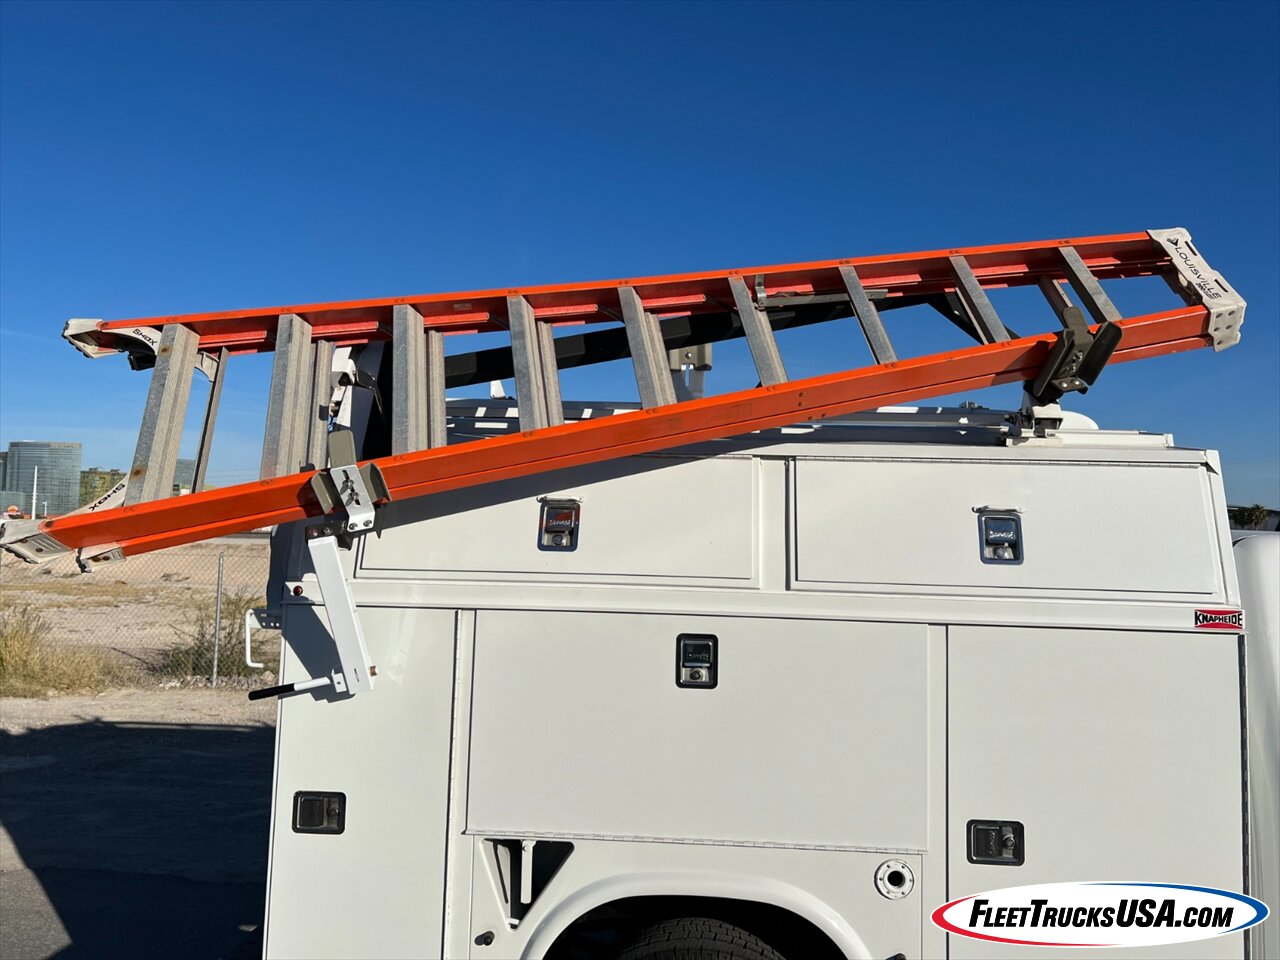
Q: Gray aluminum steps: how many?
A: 9